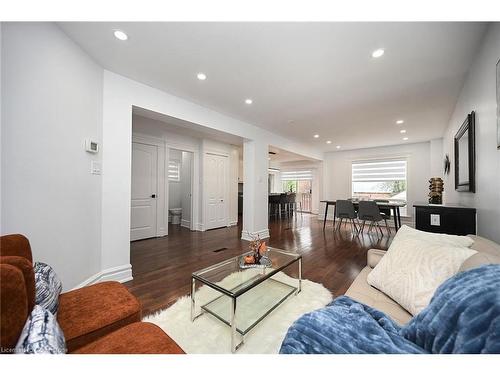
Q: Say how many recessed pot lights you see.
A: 10